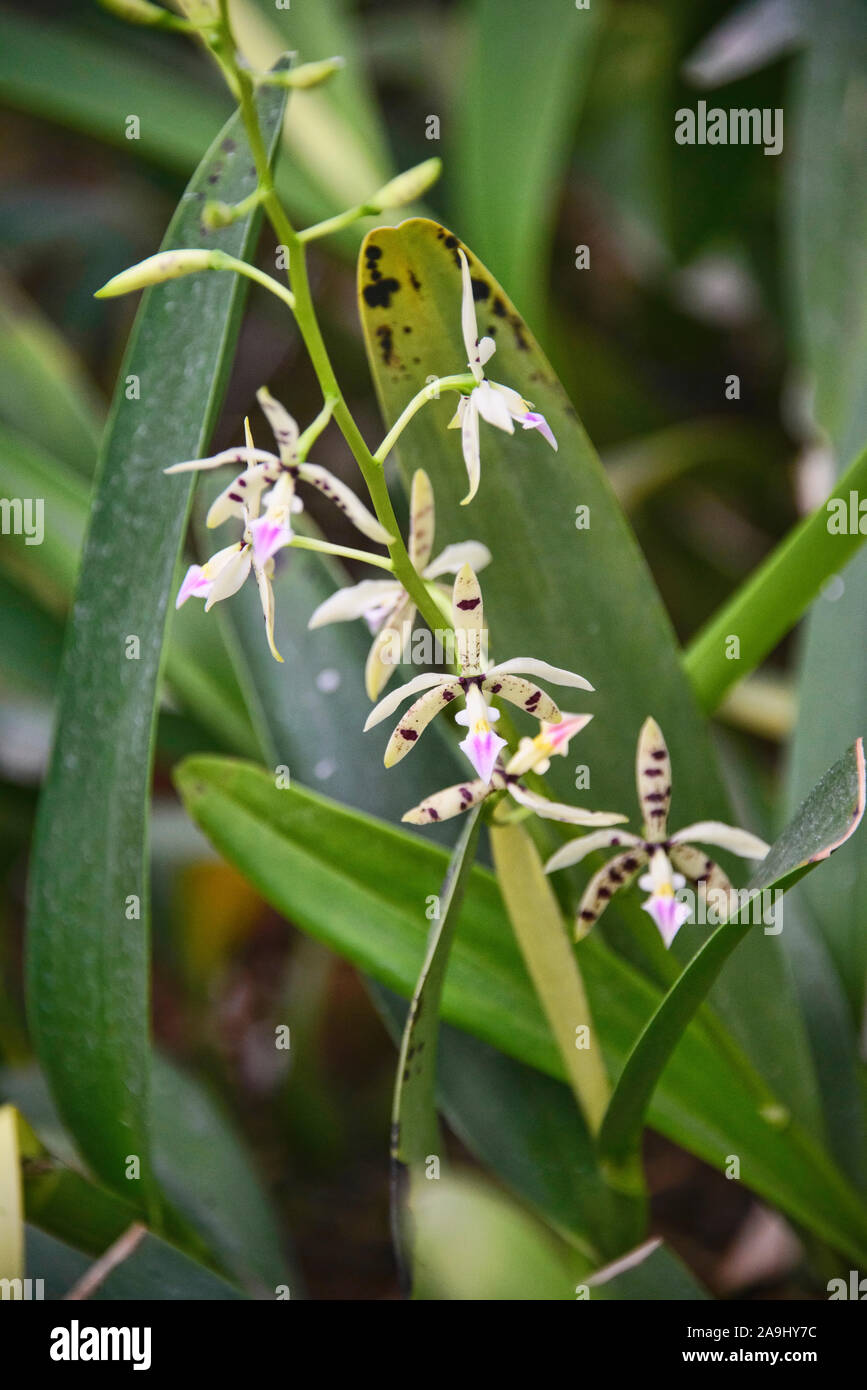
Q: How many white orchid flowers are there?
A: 7